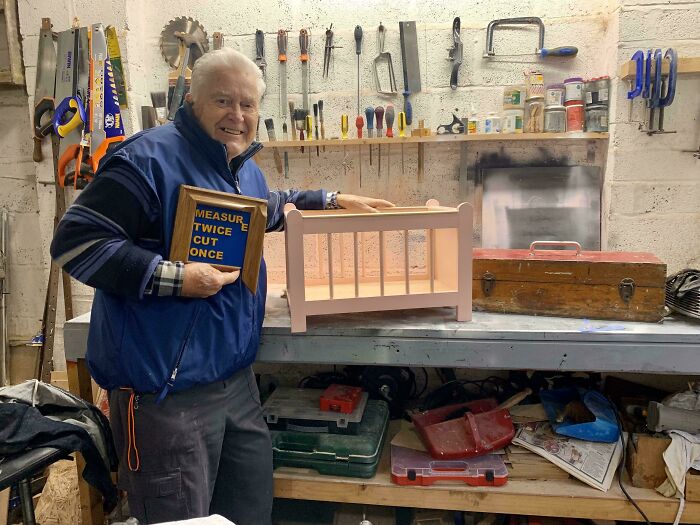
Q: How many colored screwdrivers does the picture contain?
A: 7